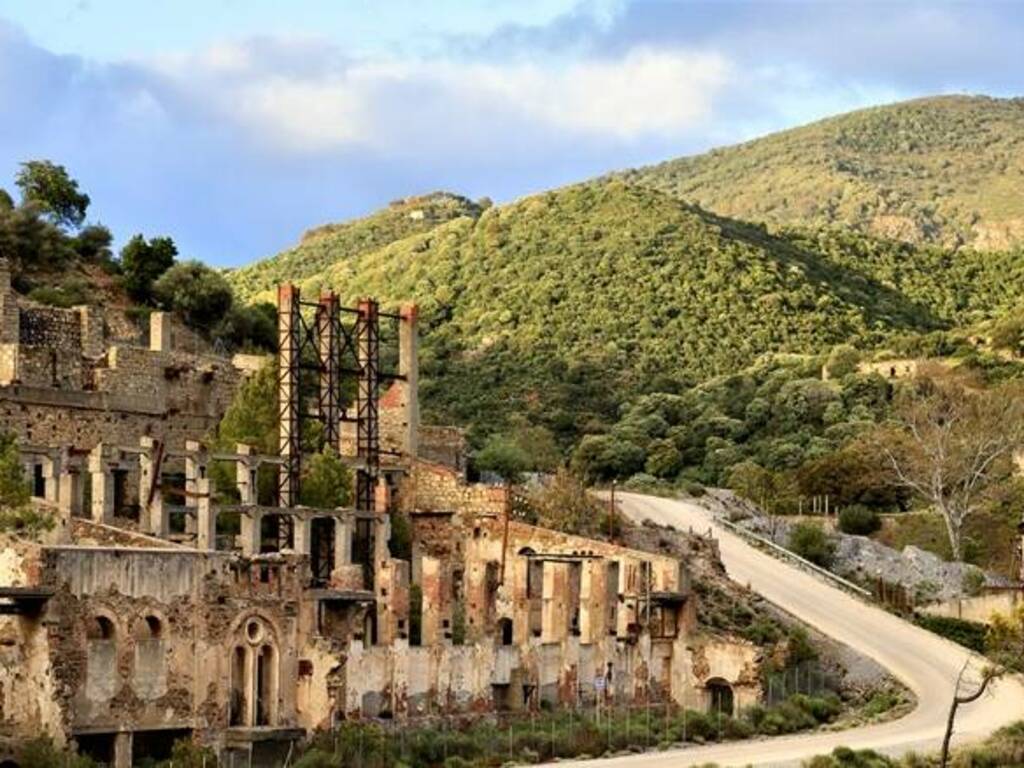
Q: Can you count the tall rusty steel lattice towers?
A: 3